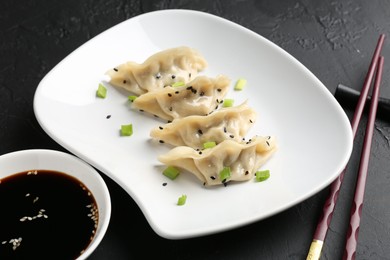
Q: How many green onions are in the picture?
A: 11